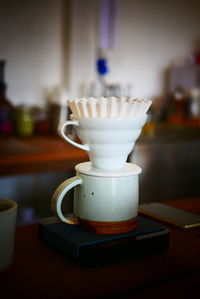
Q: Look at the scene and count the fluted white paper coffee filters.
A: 1